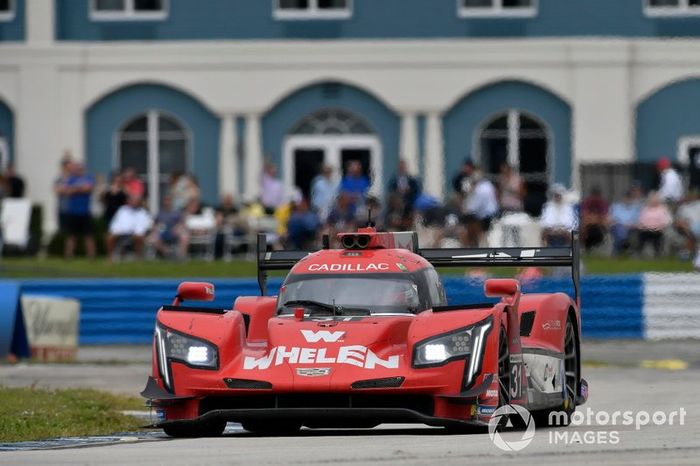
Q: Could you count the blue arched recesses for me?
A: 5